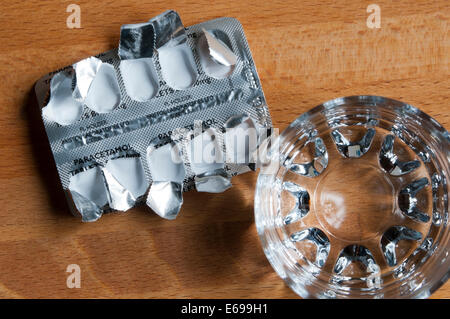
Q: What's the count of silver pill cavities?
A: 10